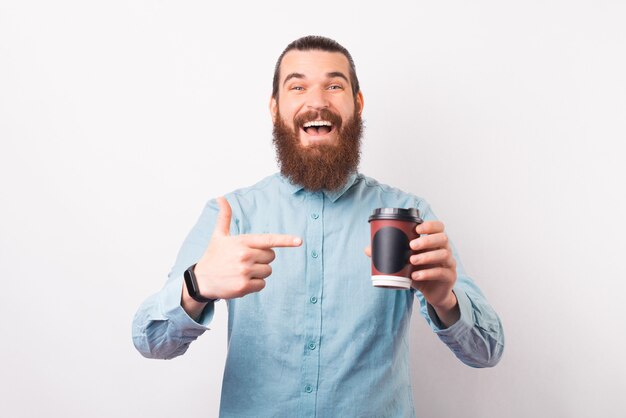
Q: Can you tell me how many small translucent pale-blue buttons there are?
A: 5